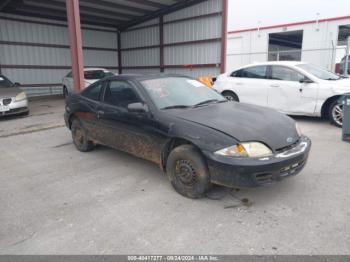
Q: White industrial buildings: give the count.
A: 1